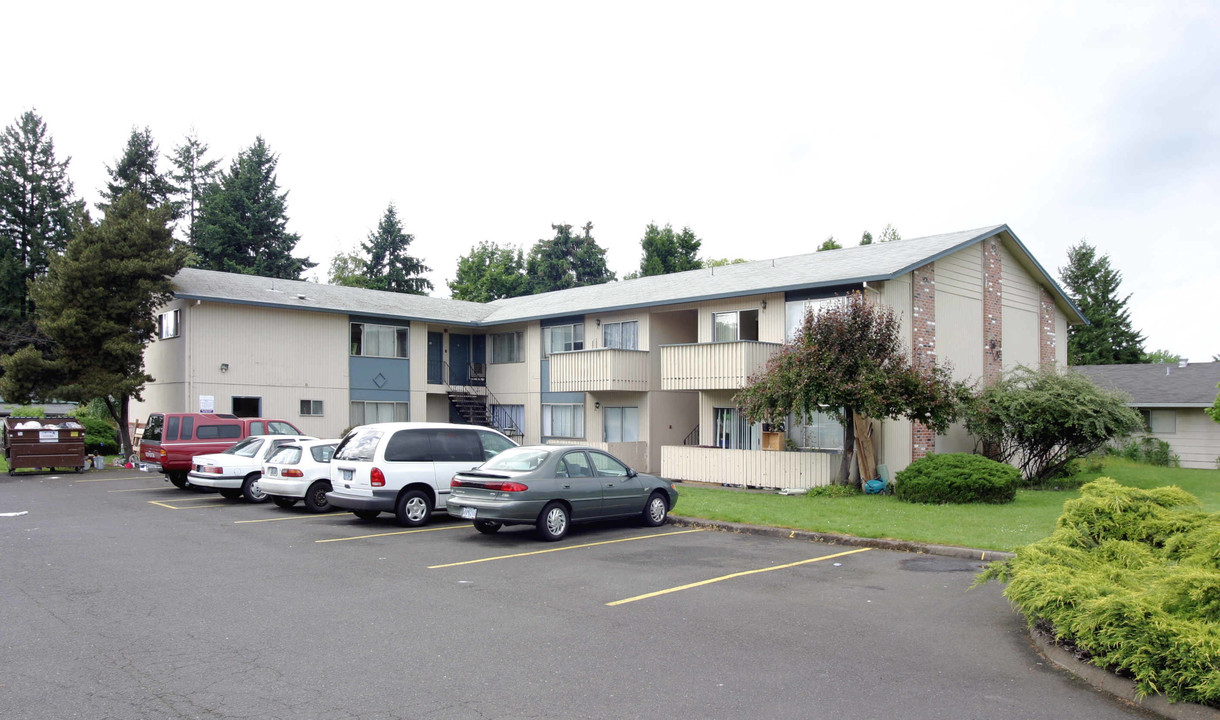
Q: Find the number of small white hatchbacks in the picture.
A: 1